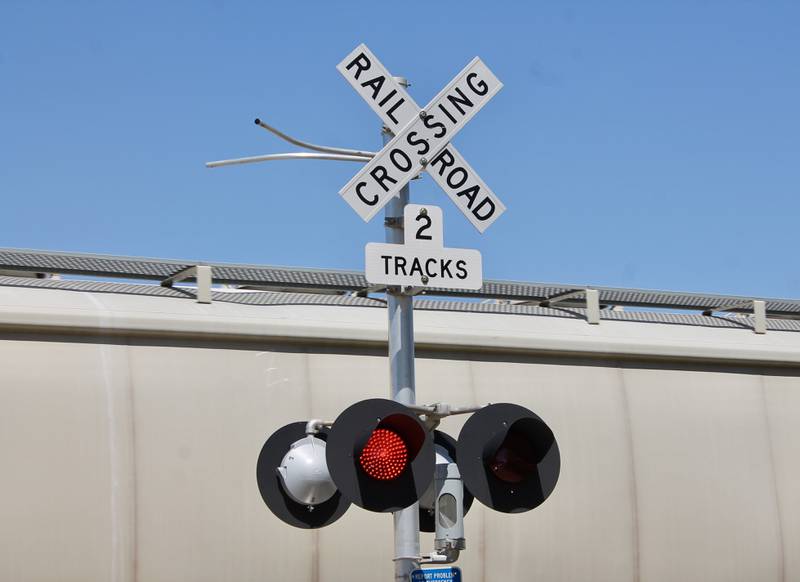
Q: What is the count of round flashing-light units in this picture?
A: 4